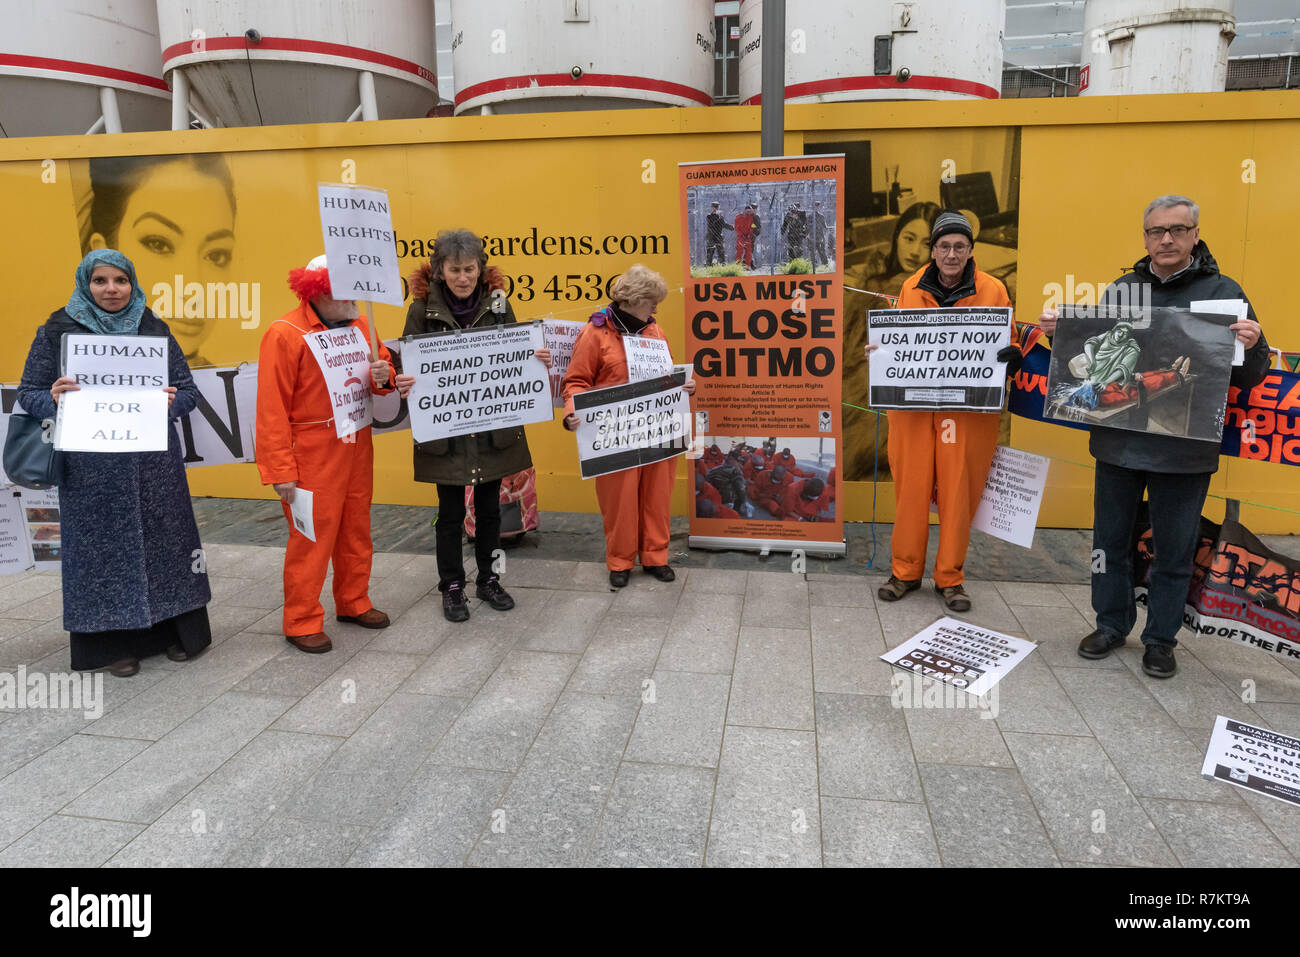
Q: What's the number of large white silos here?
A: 5